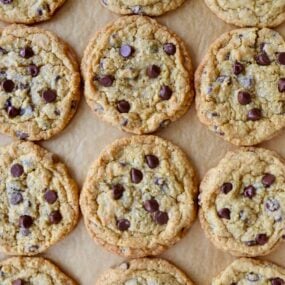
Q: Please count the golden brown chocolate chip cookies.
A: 12